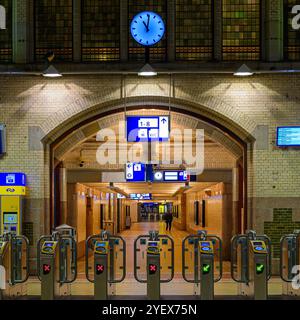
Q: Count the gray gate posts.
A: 5